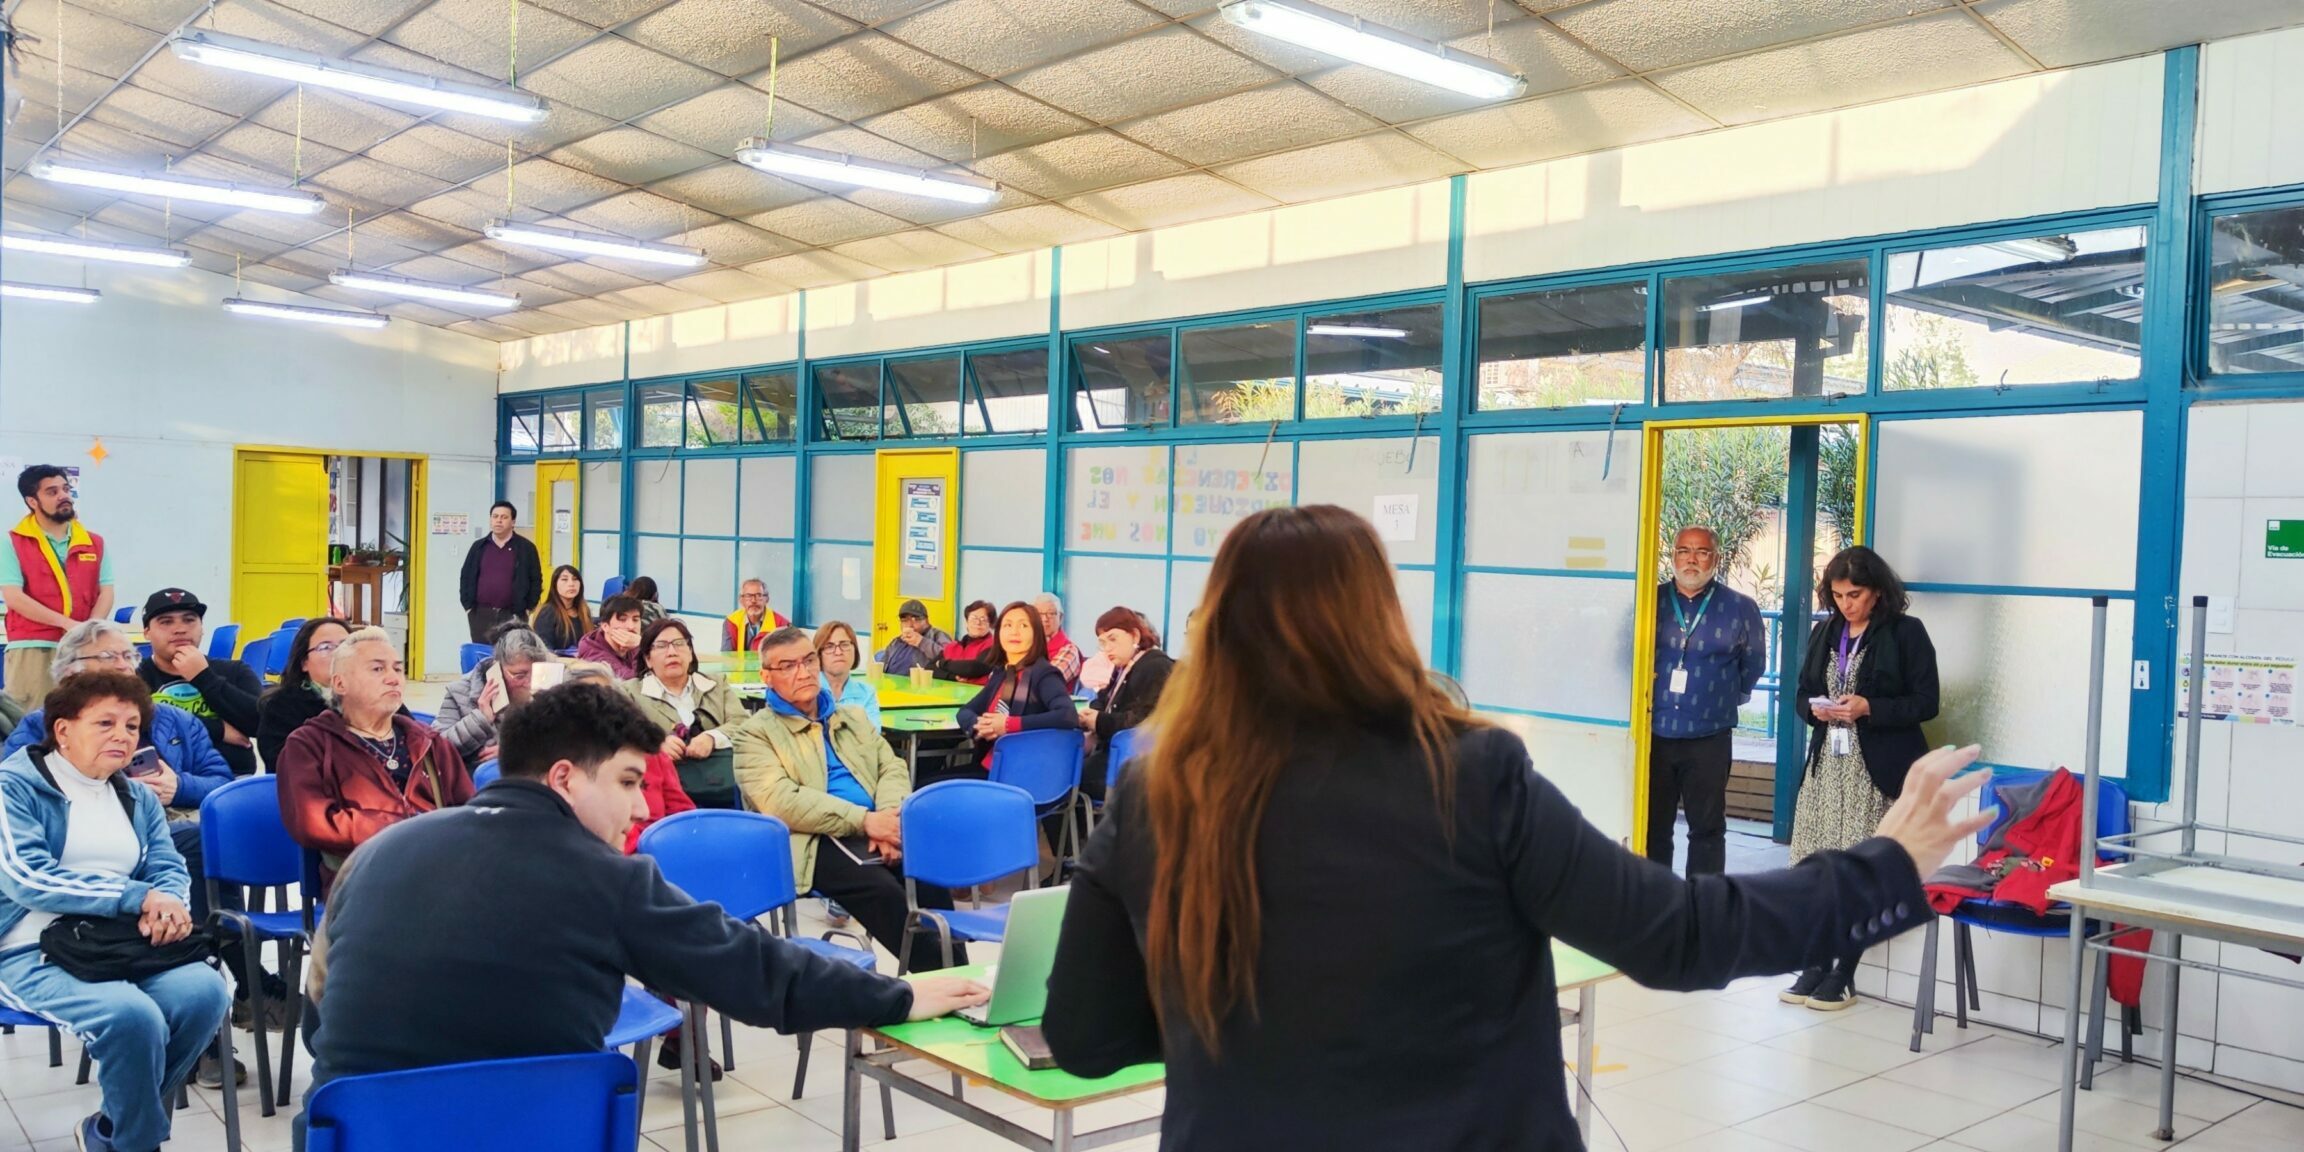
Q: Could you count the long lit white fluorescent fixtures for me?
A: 9